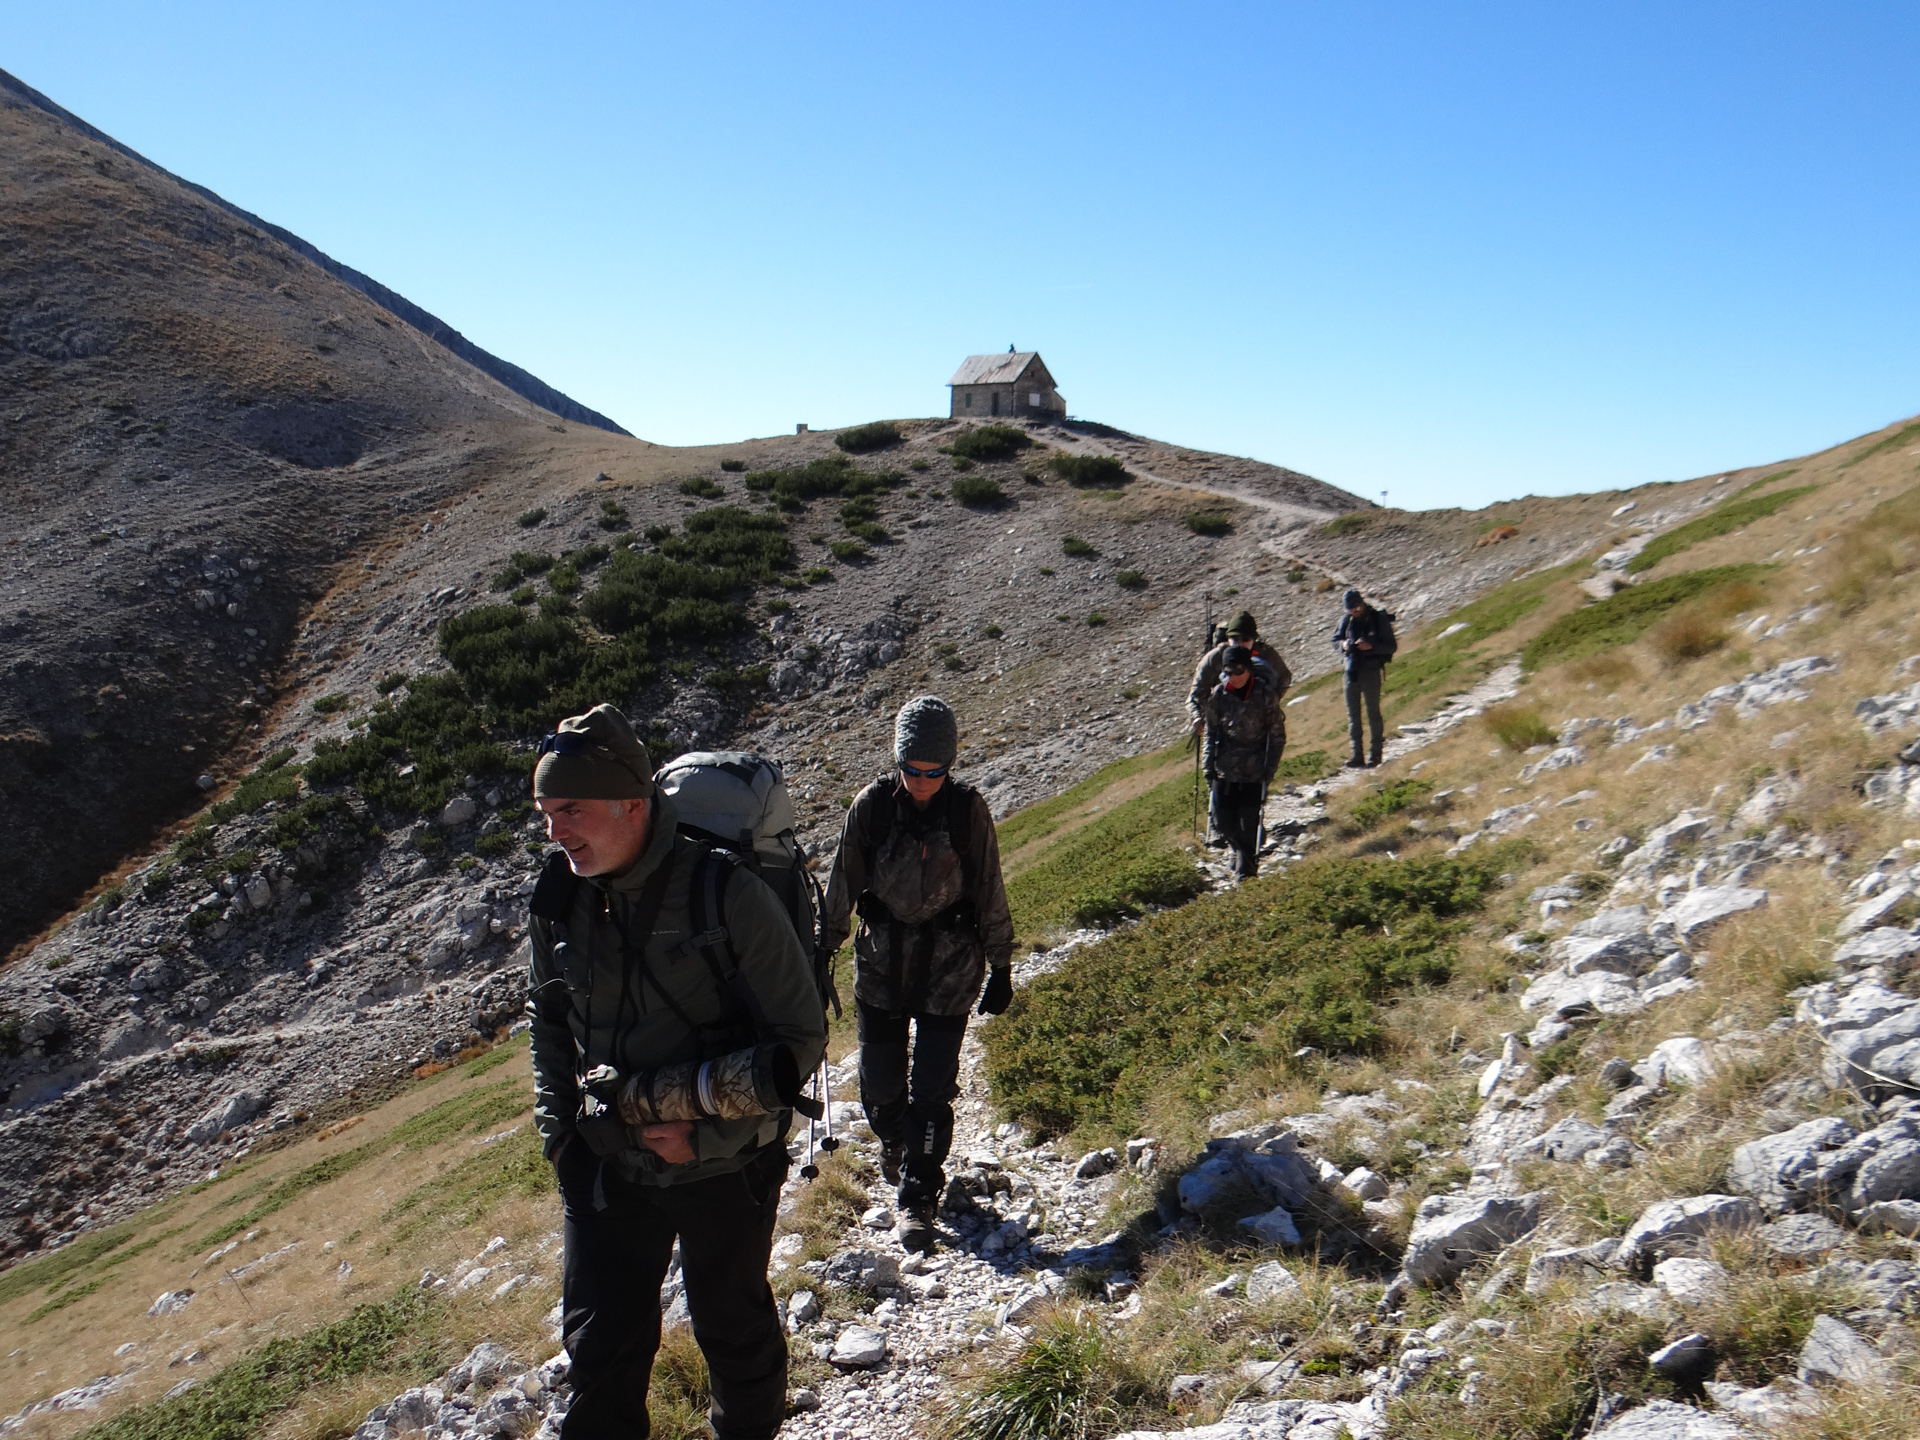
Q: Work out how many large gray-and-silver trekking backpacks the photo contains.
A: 1